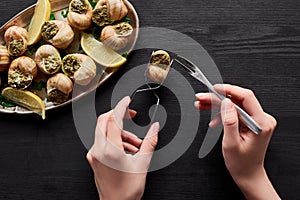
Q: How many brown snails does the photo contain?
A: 11